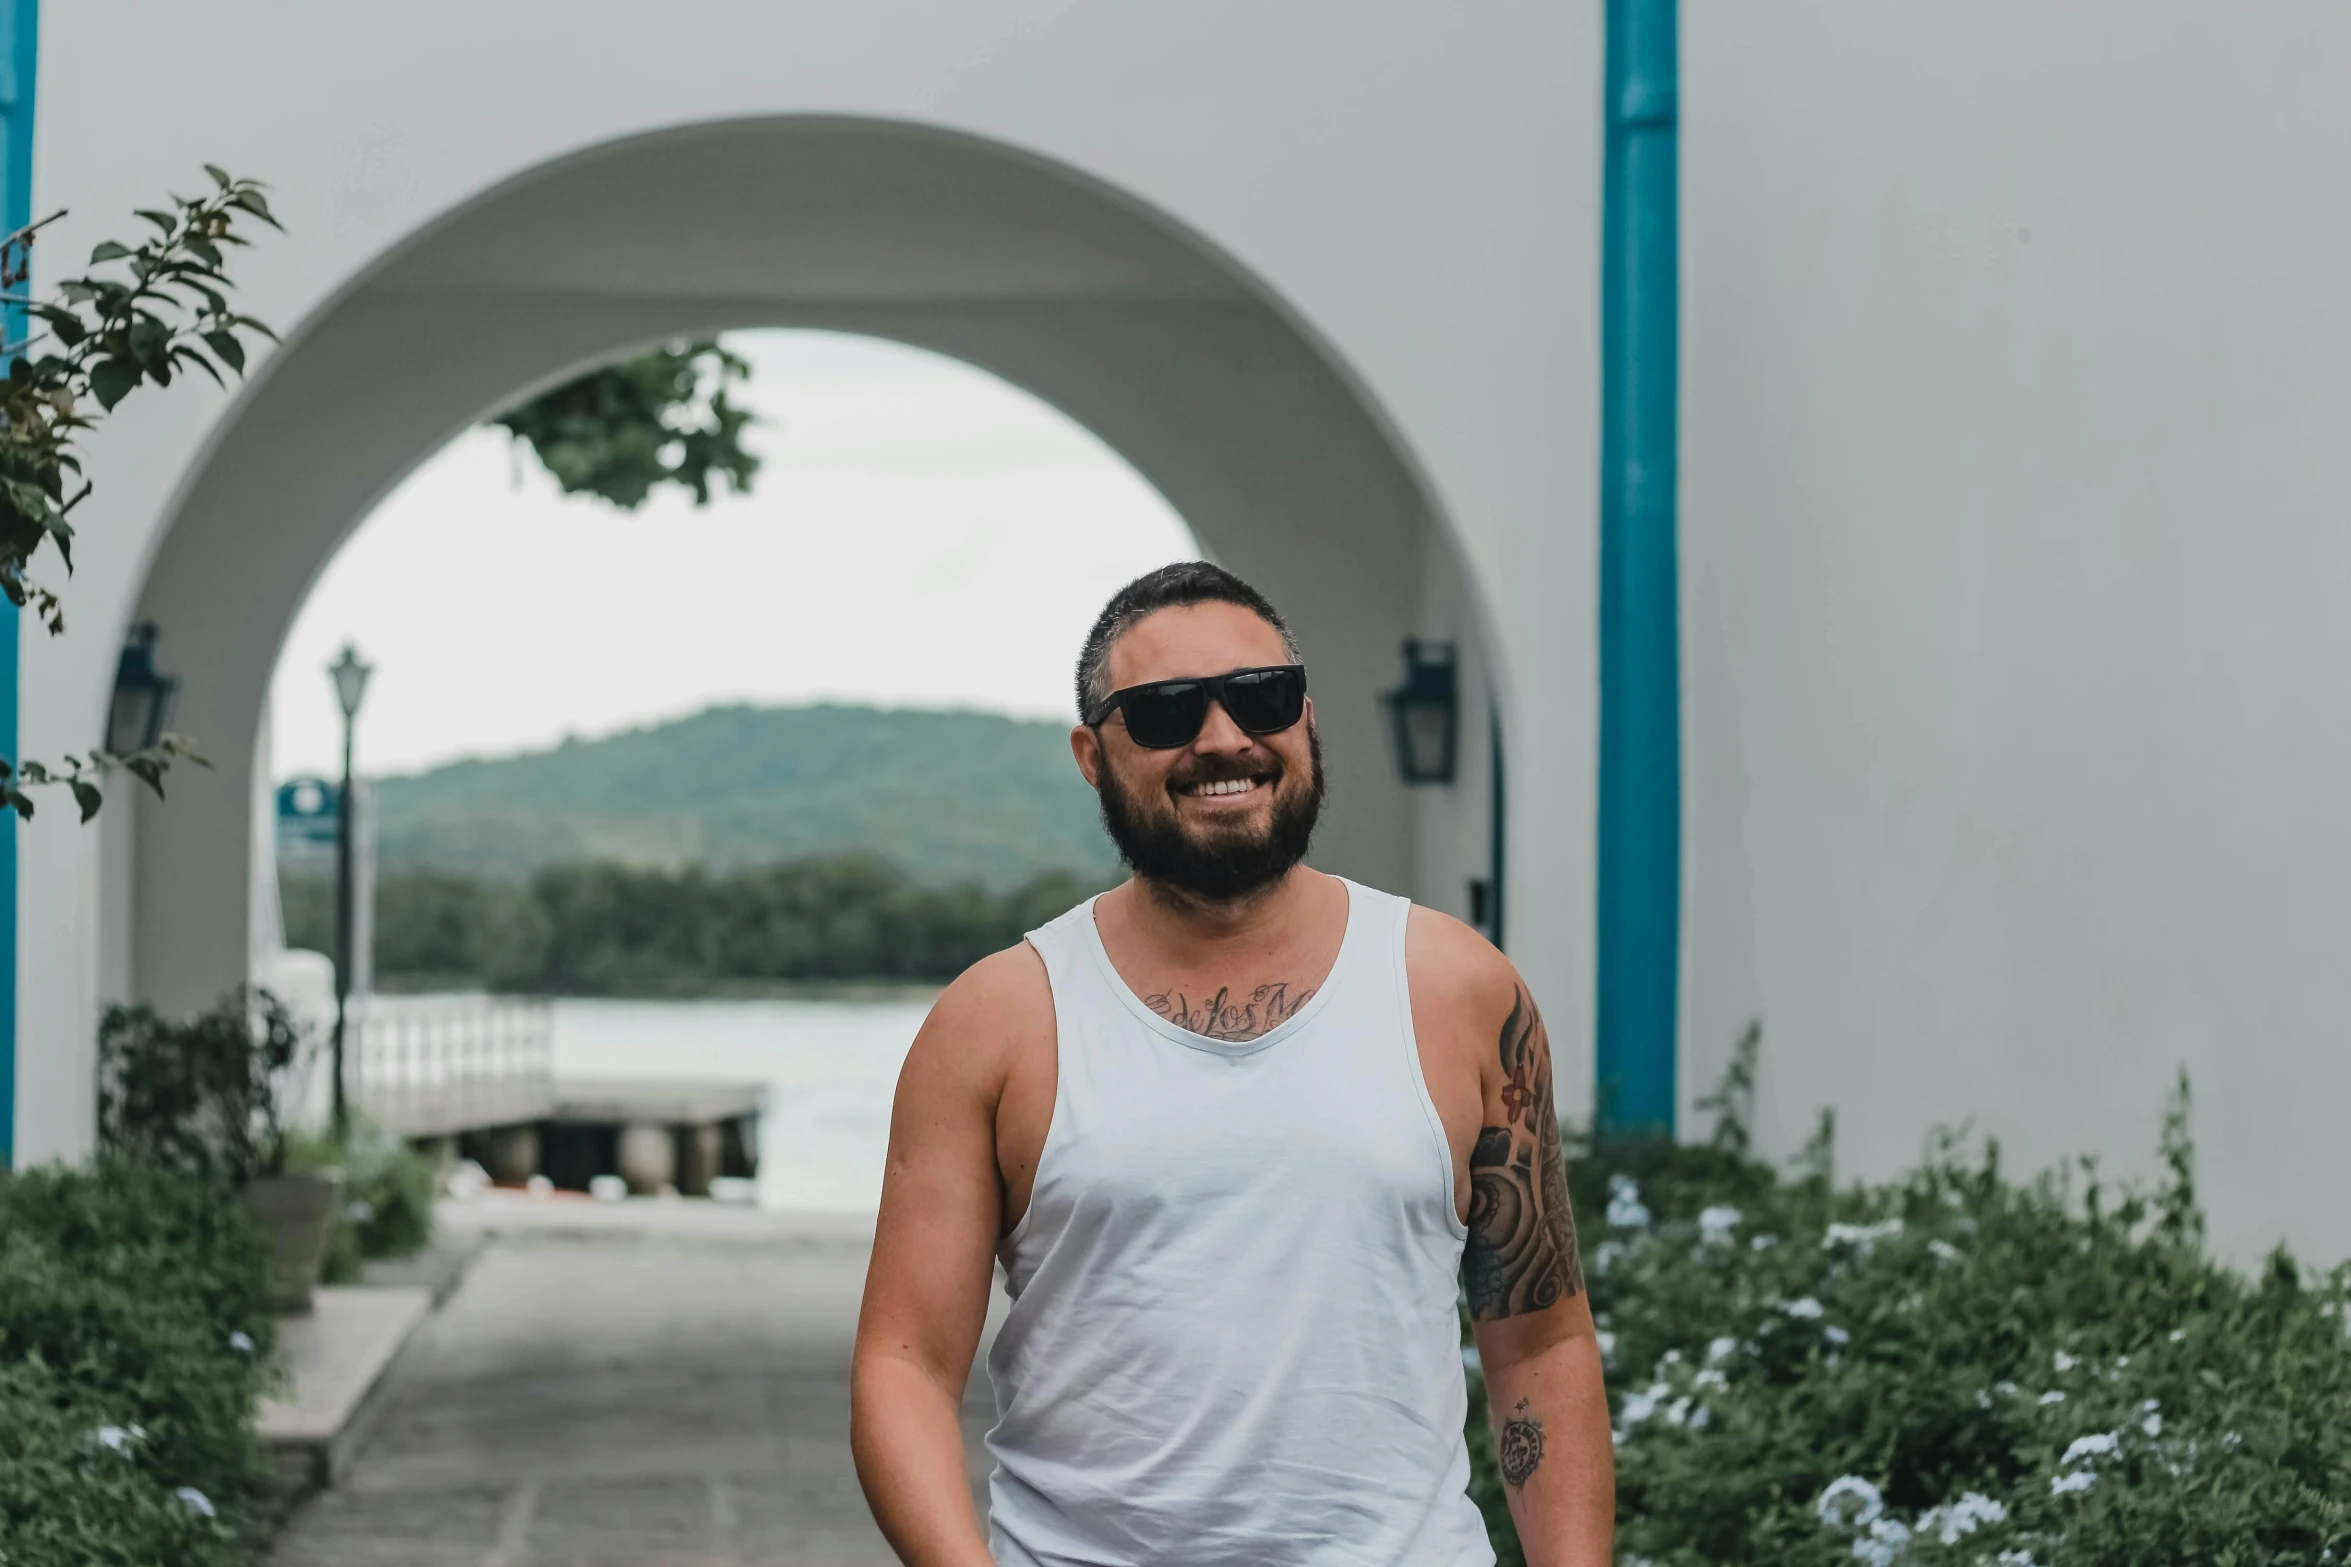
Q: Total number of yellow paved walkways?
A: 0